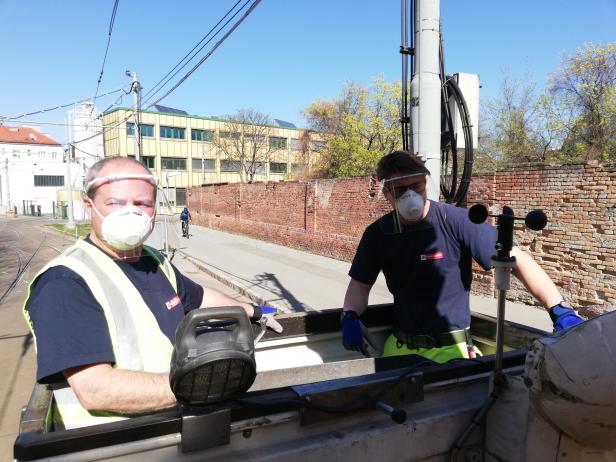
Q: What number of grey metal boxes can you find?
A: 1